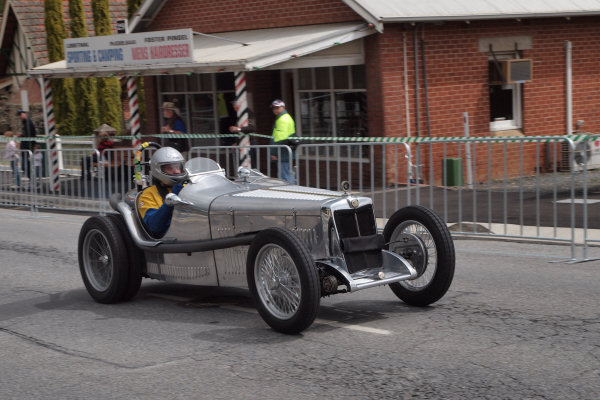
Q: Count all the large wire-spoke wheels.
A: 3